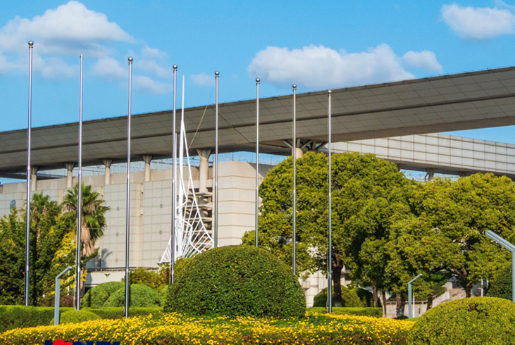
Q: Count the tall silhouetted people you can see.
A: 0